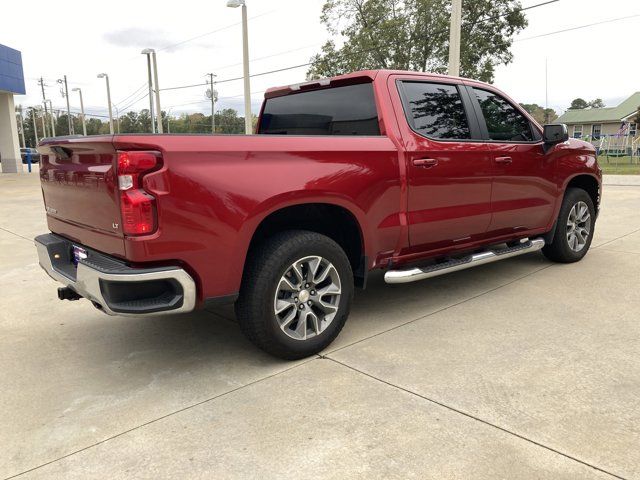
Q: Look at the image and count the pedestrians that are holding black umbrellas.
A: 0